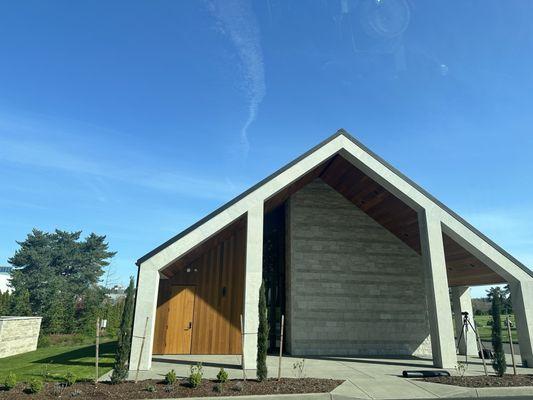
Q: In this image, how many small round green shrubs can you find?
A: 6